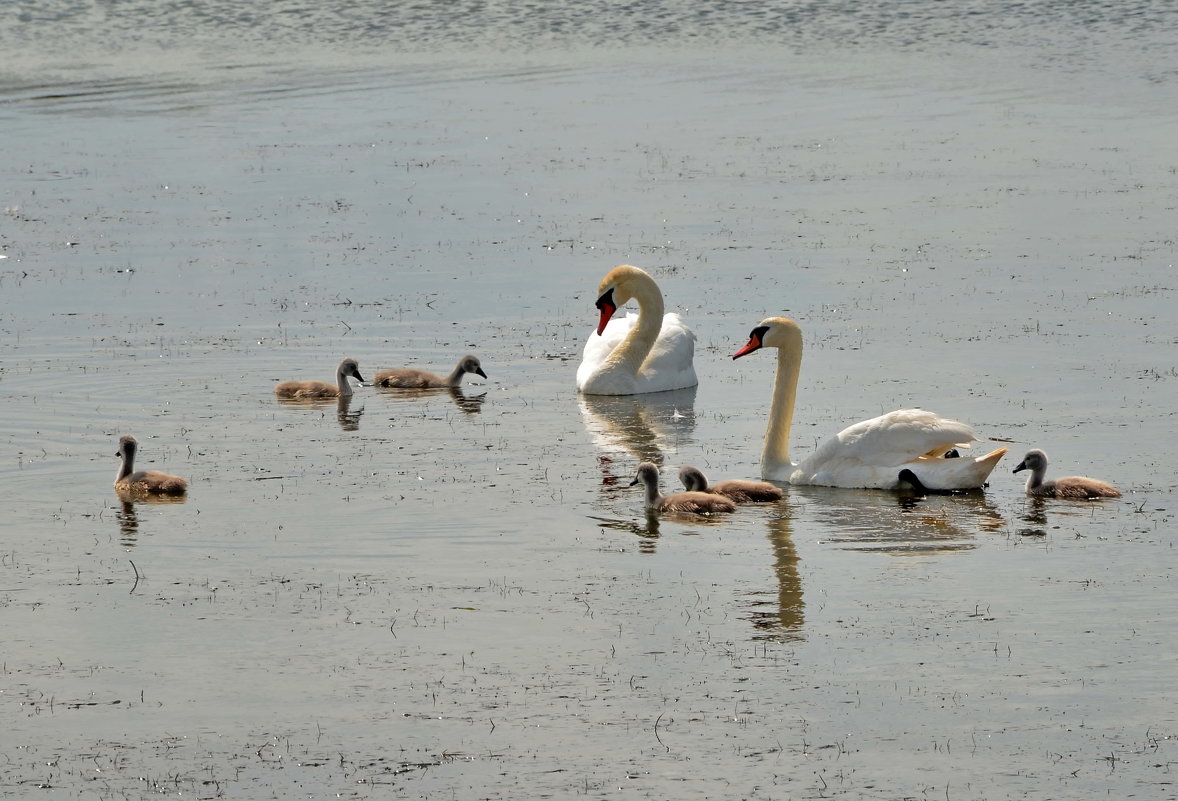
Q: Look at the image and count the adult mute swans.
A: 2